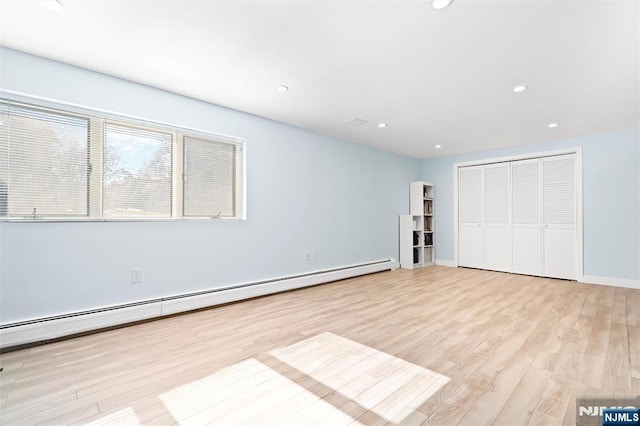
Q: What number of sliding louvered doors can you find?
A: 4